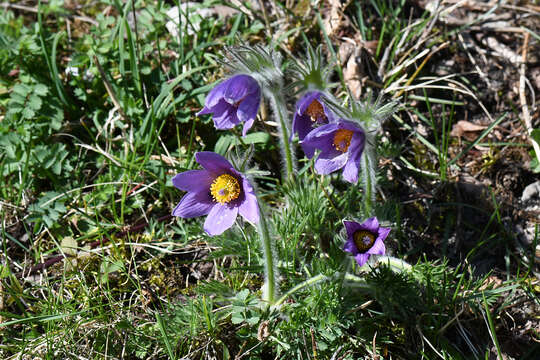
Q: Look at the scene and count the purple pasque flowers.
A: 5